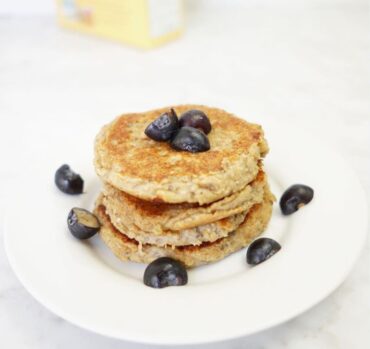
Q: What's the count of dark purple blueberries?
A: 8